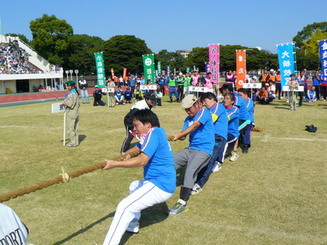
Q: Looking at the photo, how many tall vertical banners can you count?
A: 6